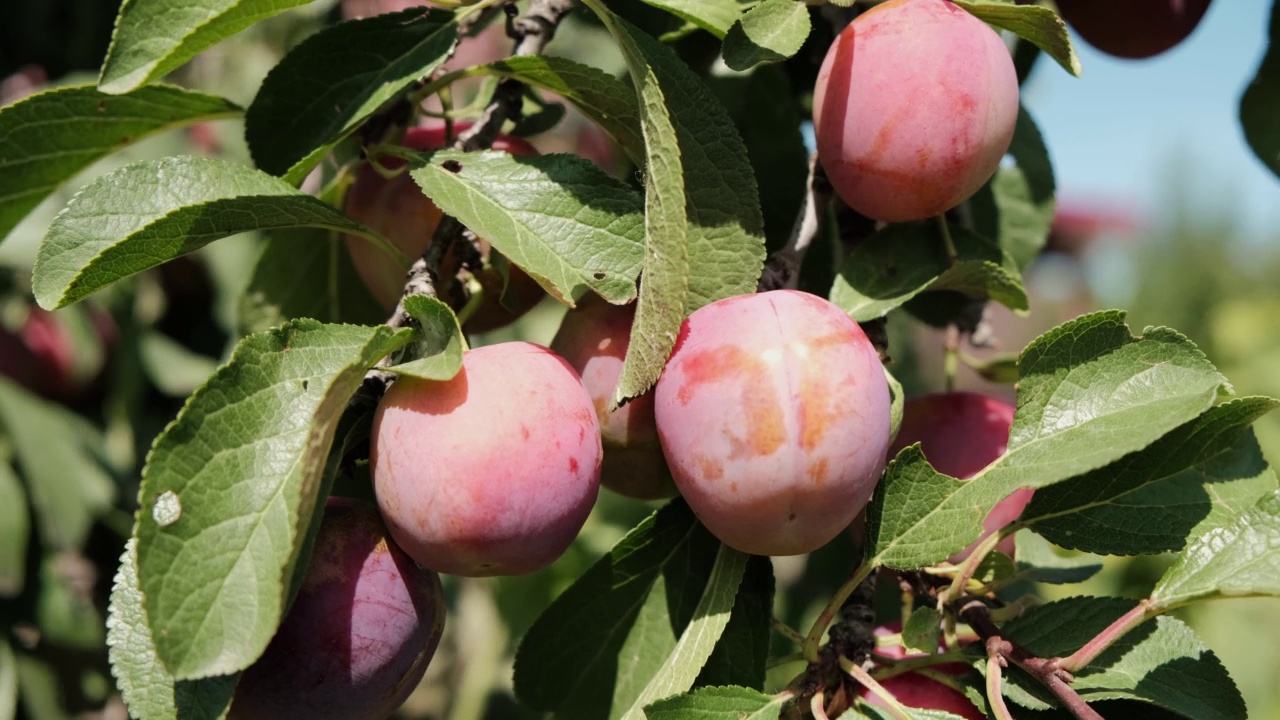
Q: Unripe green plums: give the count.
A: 0